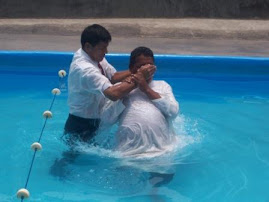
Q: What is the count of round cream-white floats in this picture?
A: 5